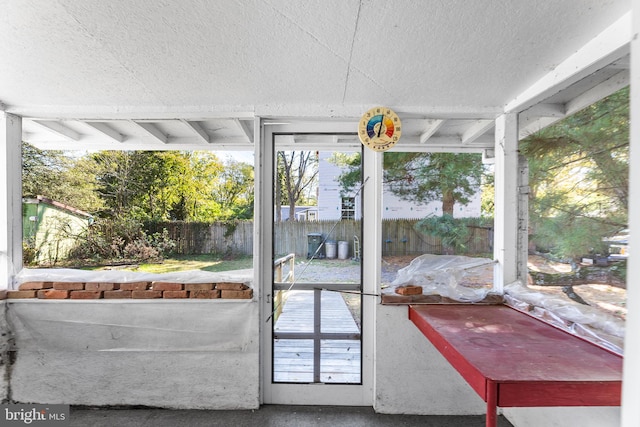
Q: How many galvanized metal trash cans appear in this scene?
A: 2